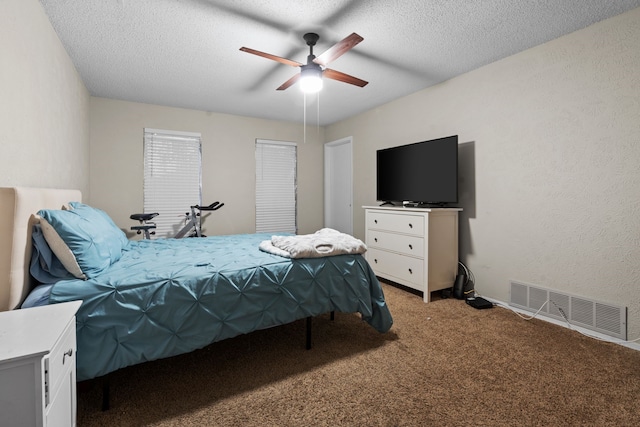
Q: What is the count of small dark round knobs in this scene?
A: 6